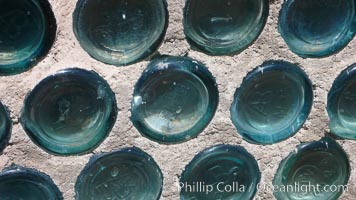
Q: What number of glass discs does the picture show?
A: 13